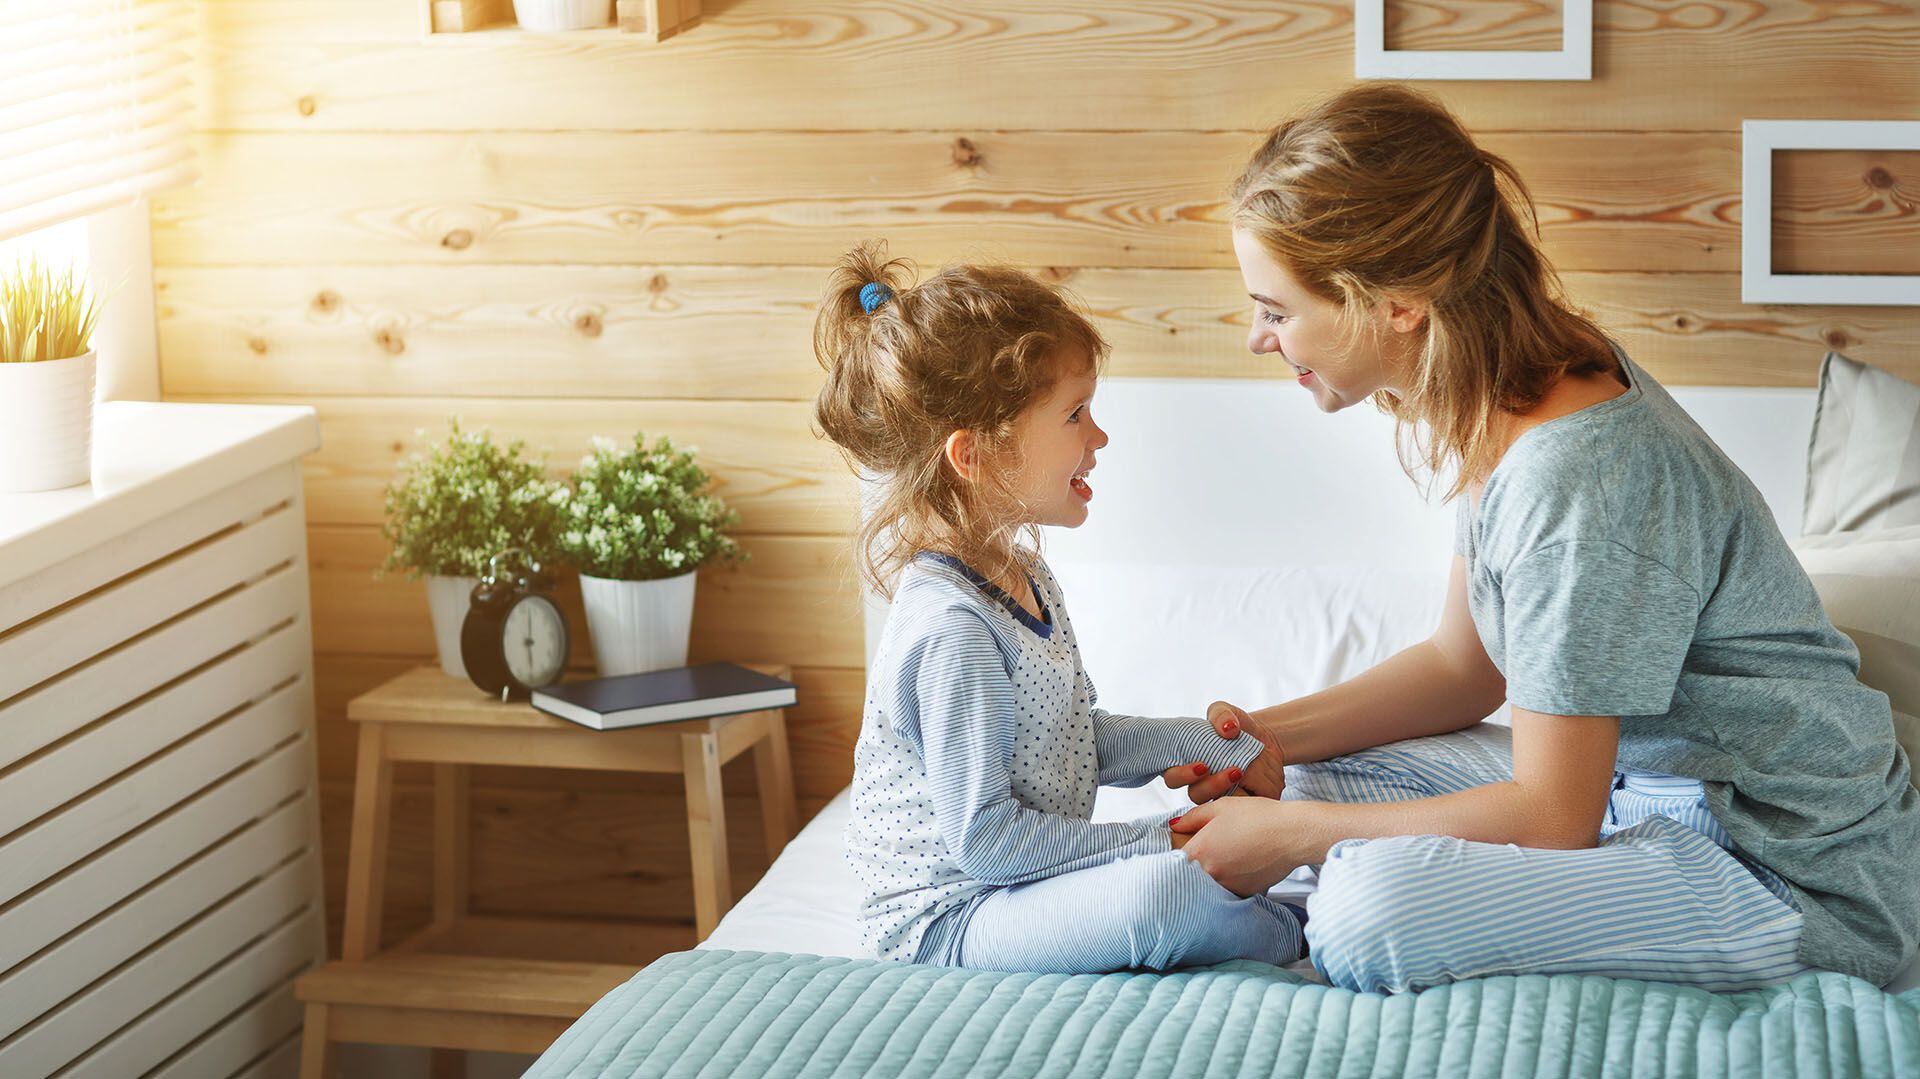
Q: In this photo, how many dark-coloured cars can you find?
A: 0